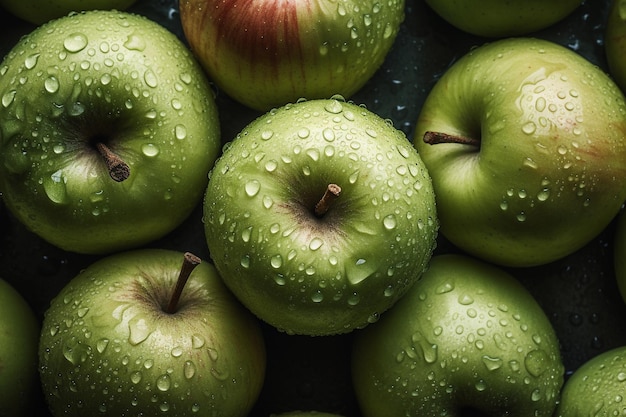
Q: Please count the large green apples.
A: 5